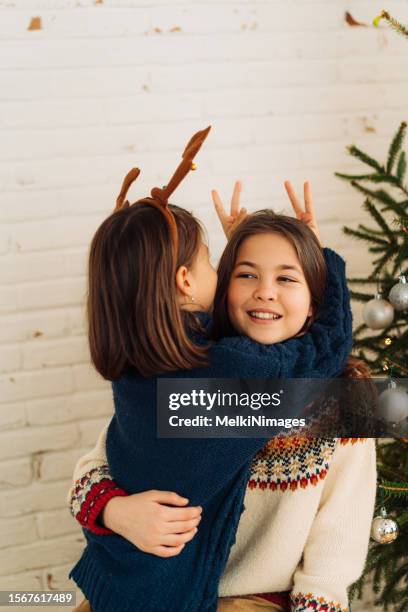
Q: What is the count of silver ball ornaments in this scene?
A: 4